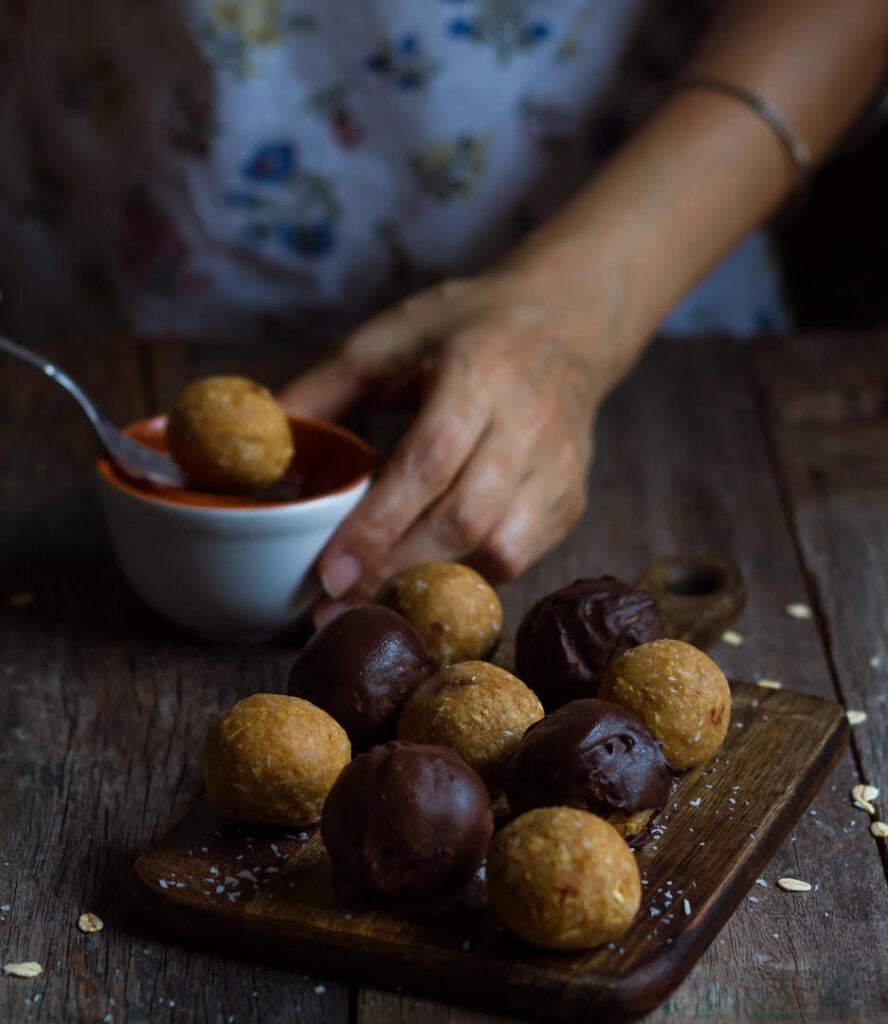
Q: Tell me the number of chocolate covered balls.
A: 4